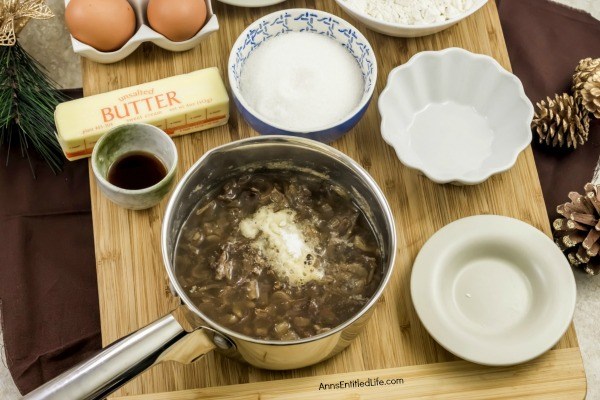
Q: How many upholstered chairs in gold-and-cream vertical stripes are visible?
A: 0